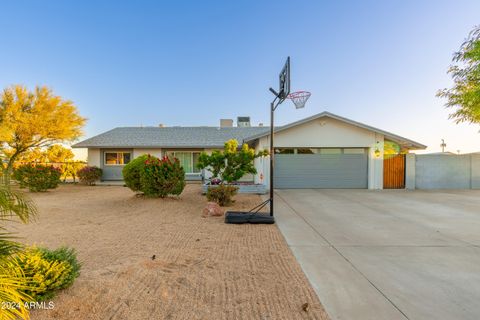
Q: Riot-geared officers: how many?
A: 0